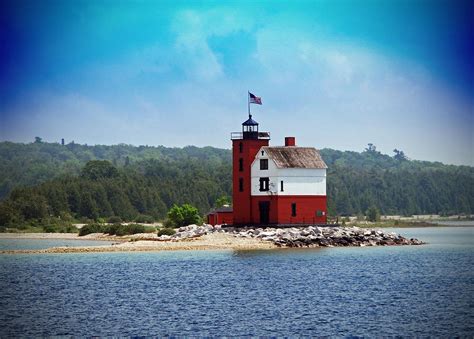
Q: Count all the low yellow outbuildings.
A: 0